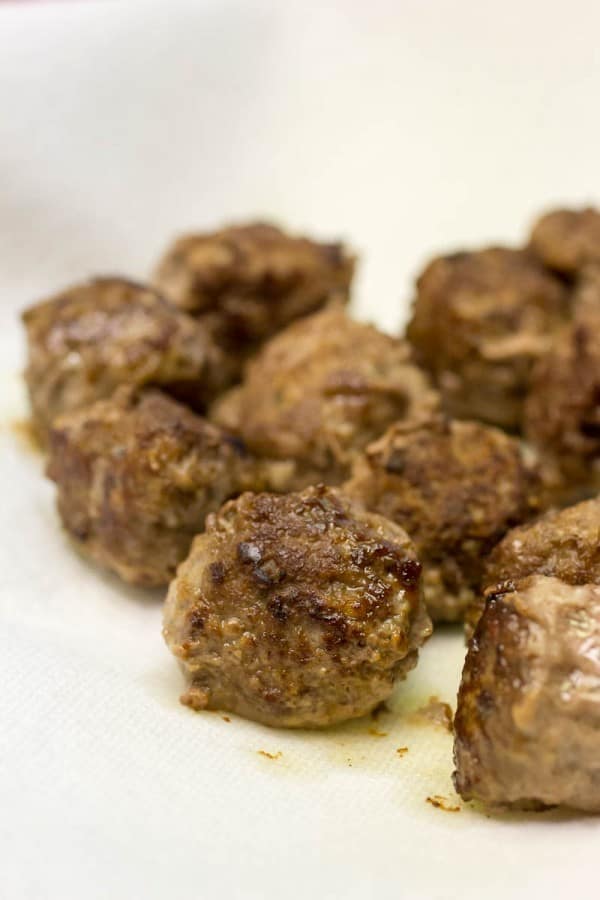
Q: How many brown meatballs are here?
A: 11